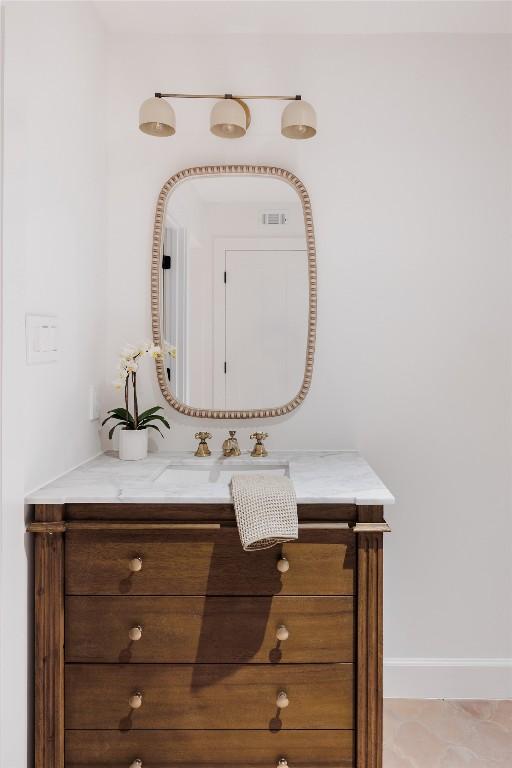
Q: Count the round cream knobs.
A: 8